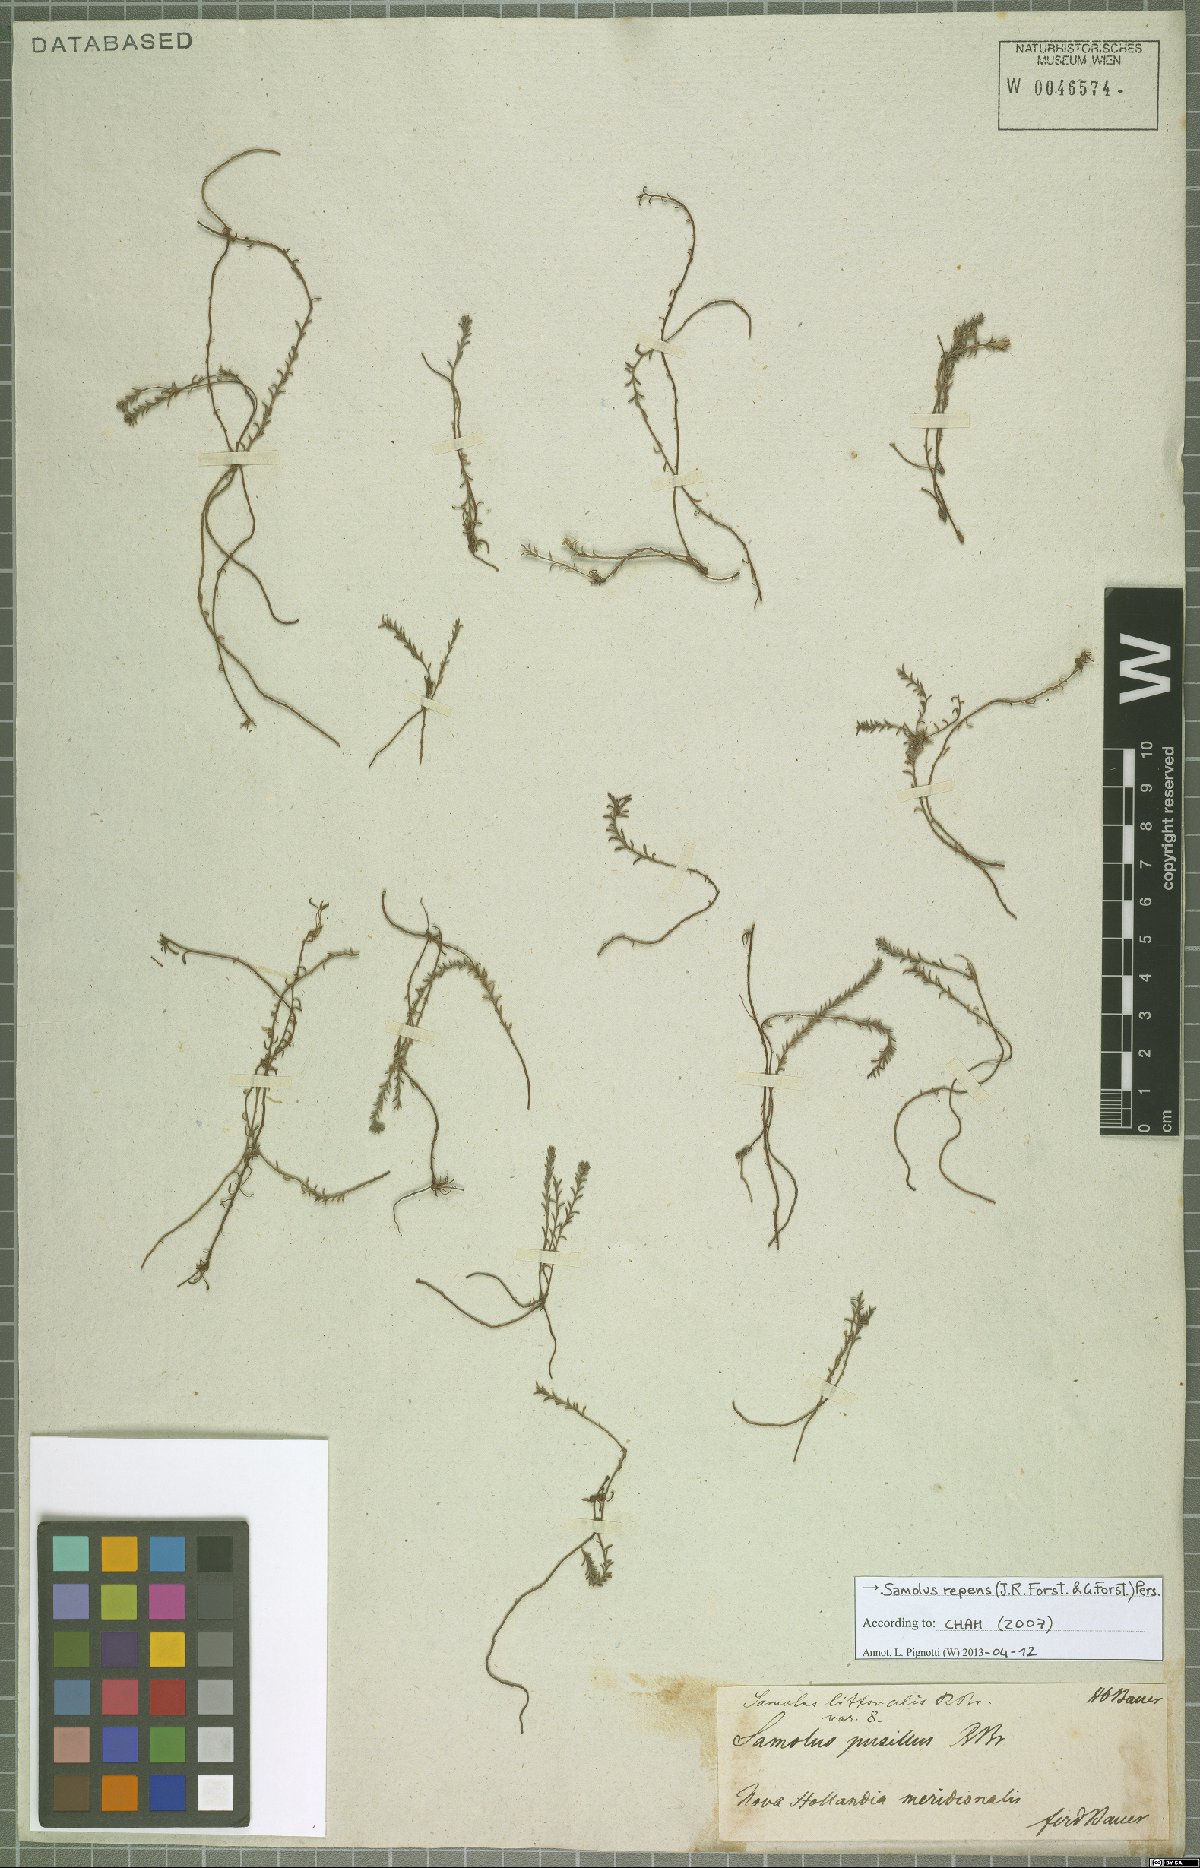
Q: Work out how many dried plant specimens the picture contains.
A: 14